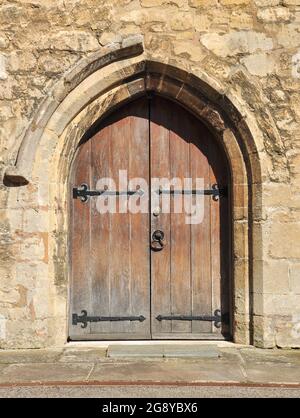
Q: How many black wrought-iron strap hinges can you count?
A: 4